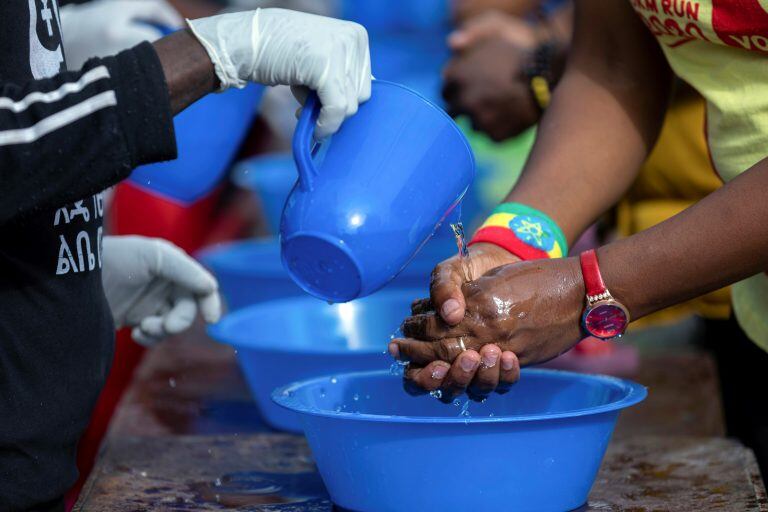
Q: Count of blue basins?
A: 4